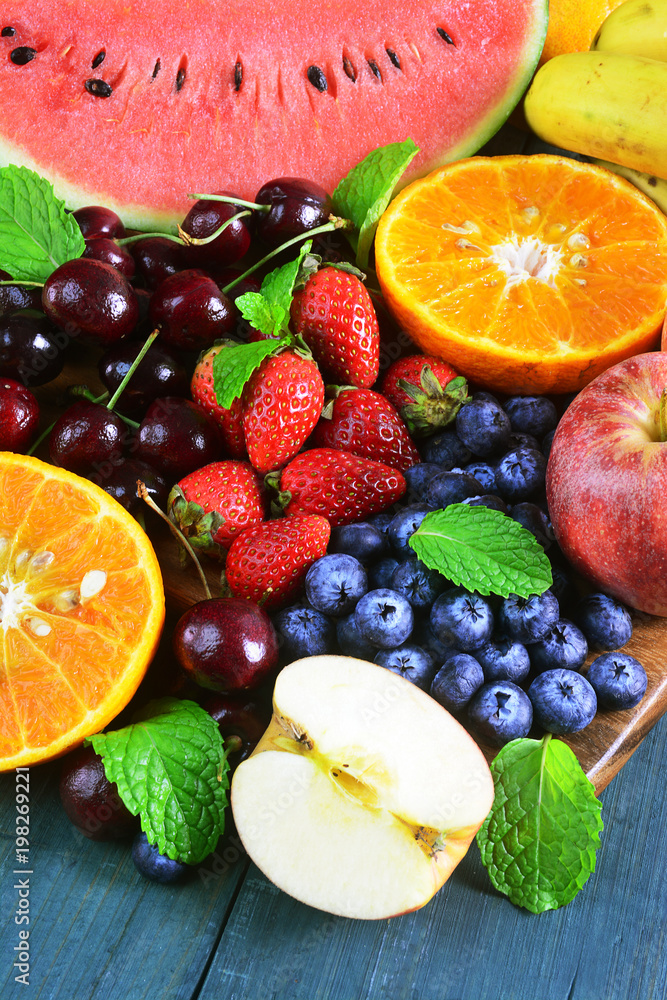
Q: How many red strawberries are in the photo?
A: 8